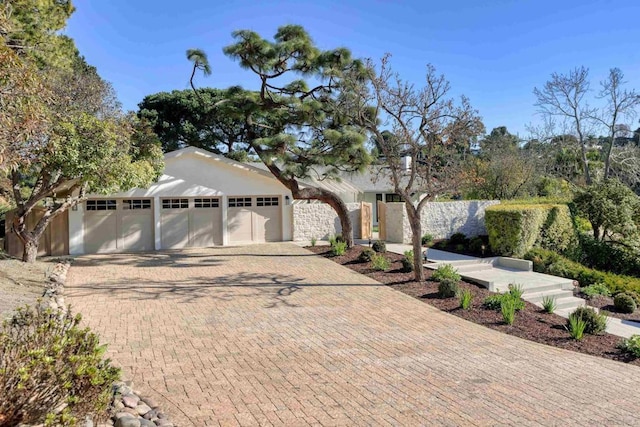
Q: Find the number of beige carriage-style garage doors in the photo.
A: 3